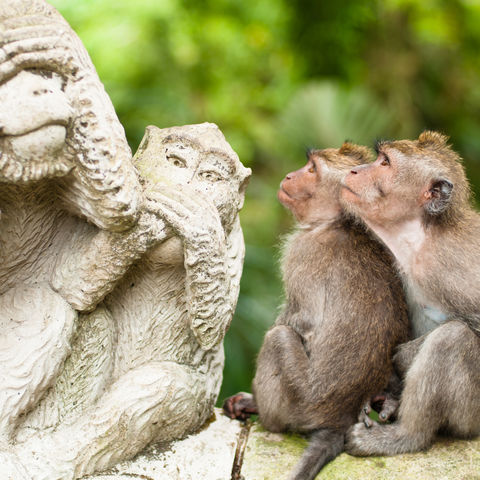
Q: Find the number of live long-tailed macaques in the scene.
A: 2